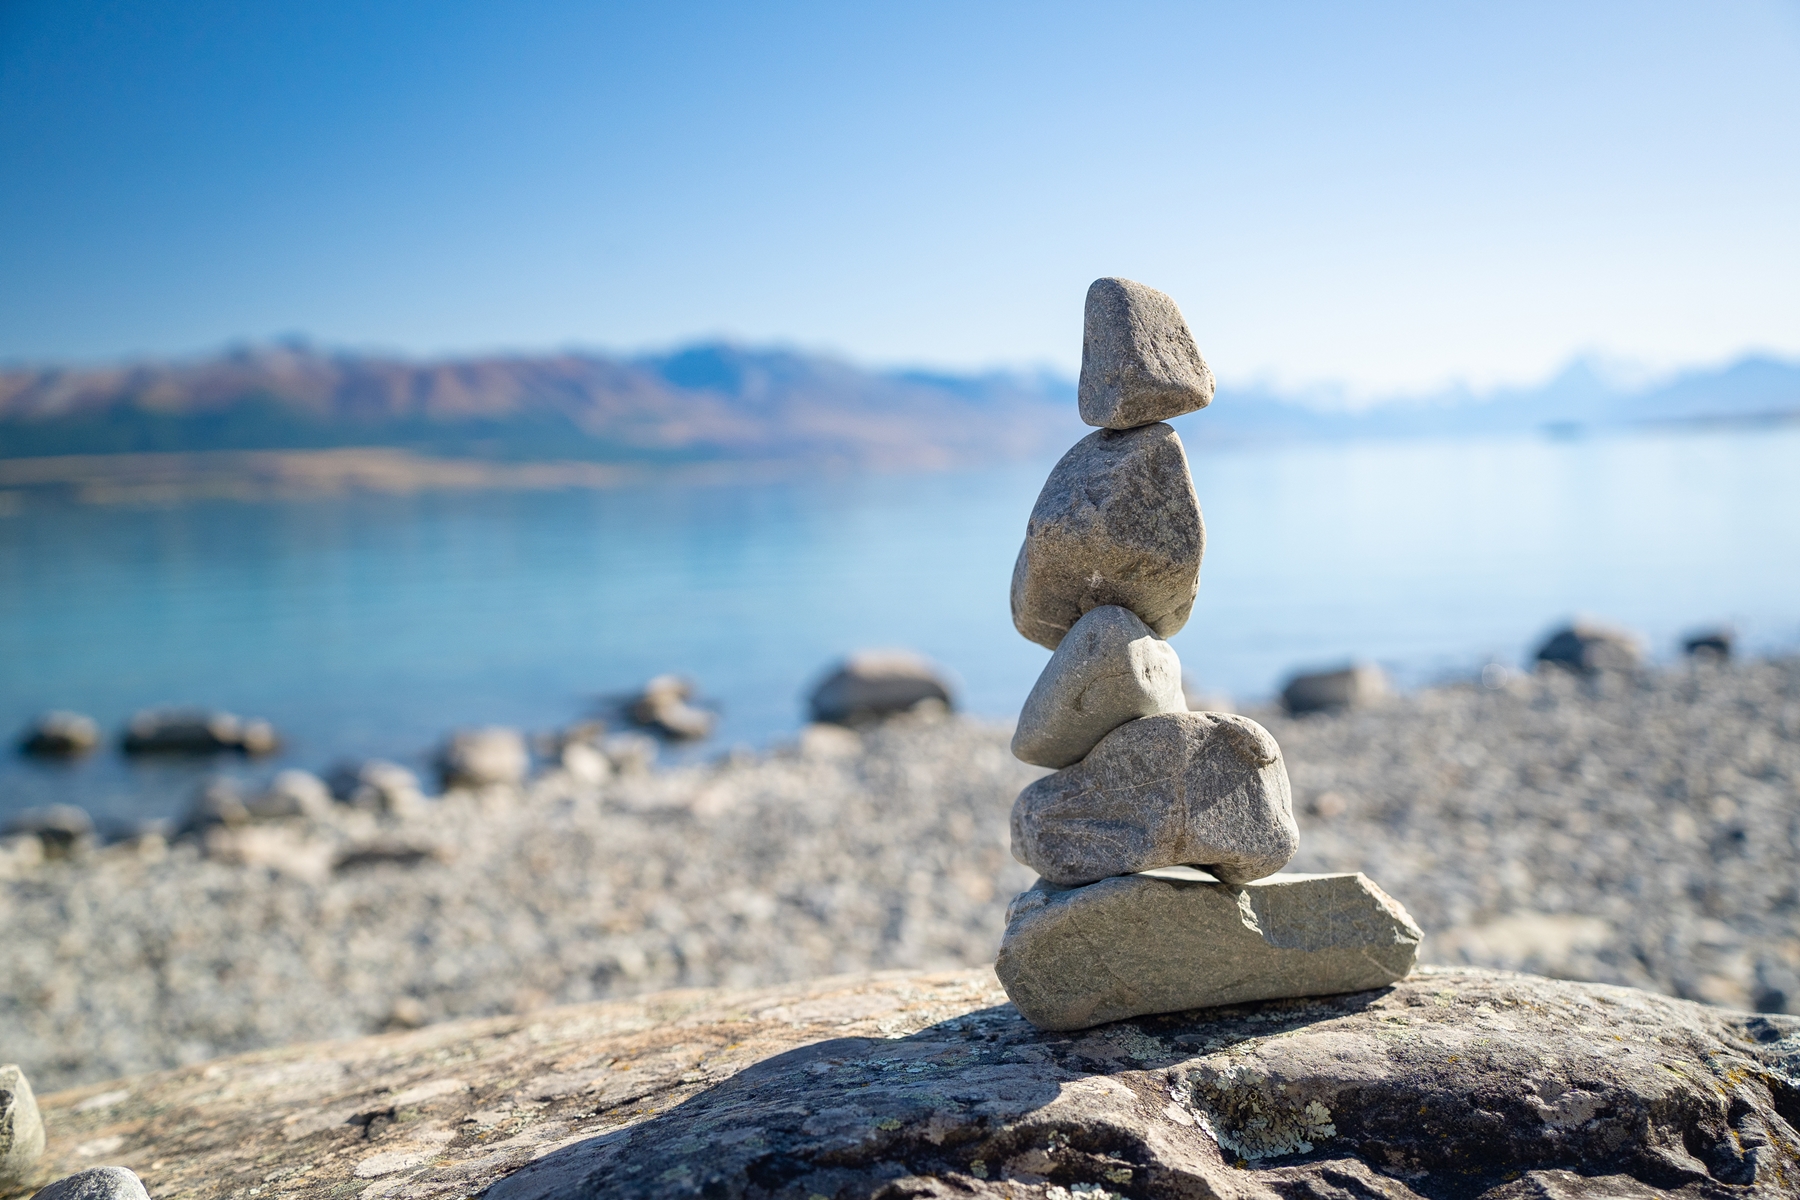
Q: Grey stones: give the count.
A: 5